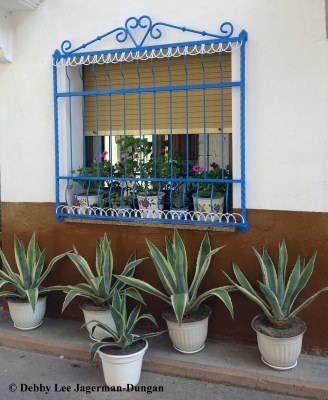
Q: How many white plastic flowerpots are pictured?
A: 5